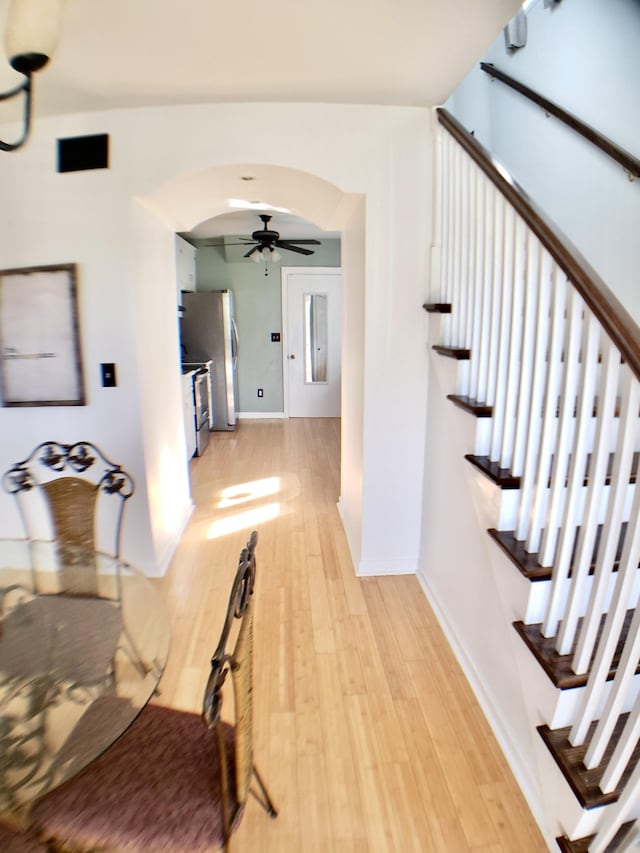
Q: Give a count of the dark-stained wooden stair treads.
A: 8